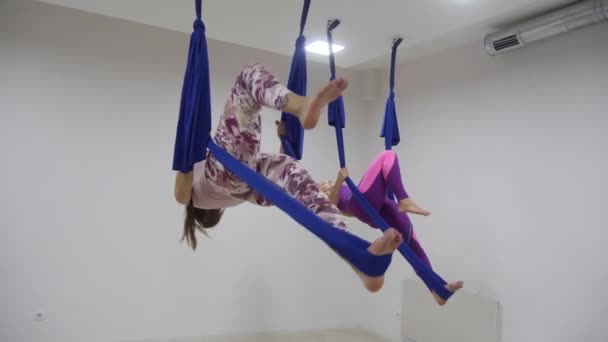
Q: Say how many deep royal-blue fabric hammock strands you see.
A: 4